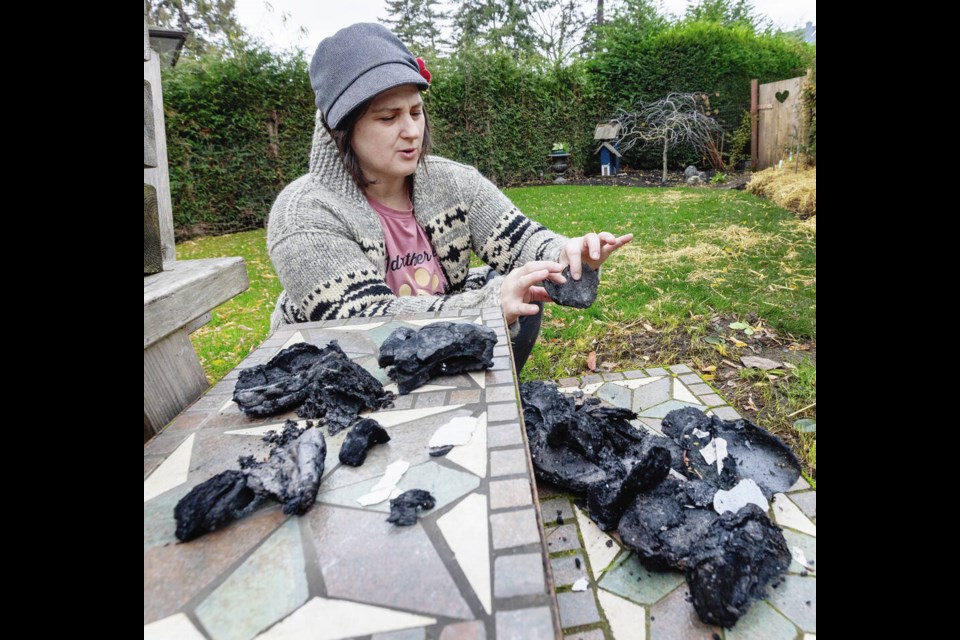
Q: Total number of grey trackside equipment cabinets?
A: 0